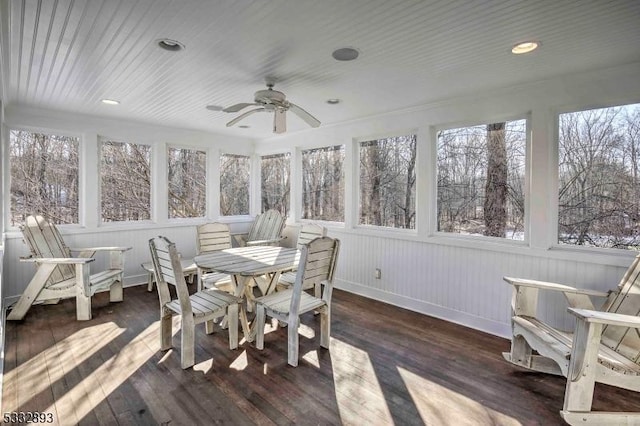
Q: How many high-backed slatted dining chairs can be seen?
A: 4